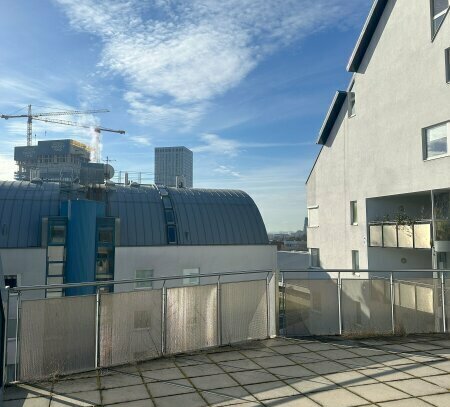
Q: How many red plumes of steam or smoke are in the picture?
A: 0